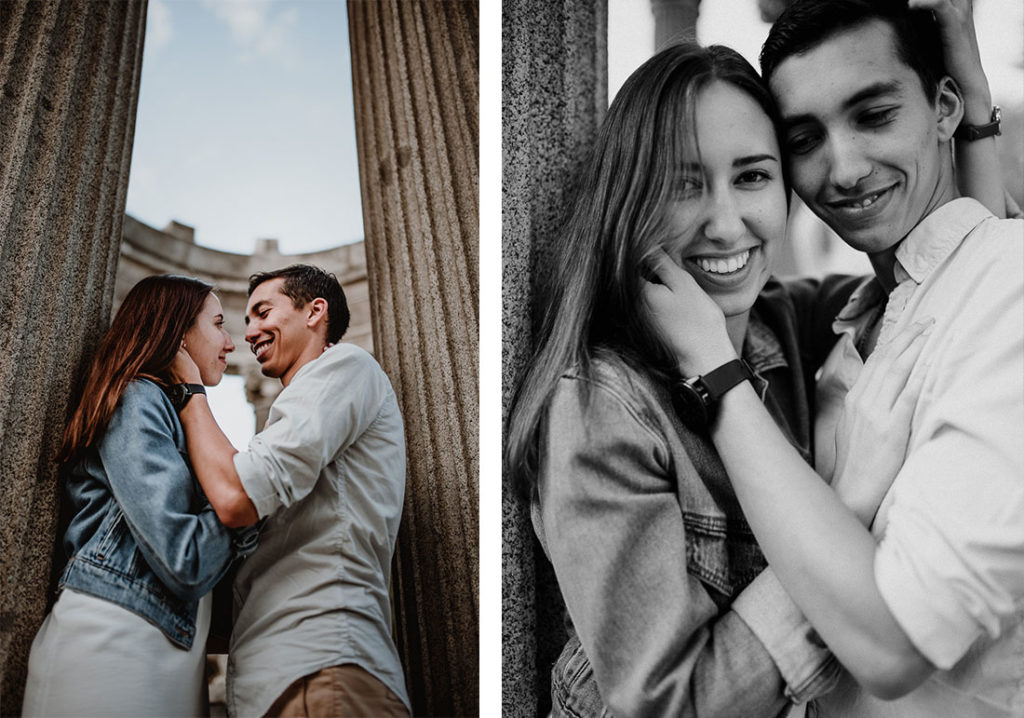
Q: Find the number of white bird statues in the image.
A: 0